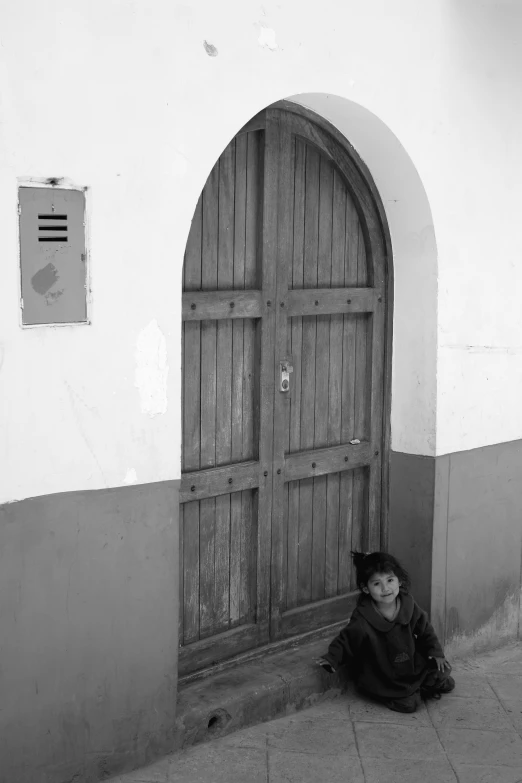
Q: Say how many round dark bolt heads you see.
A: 14